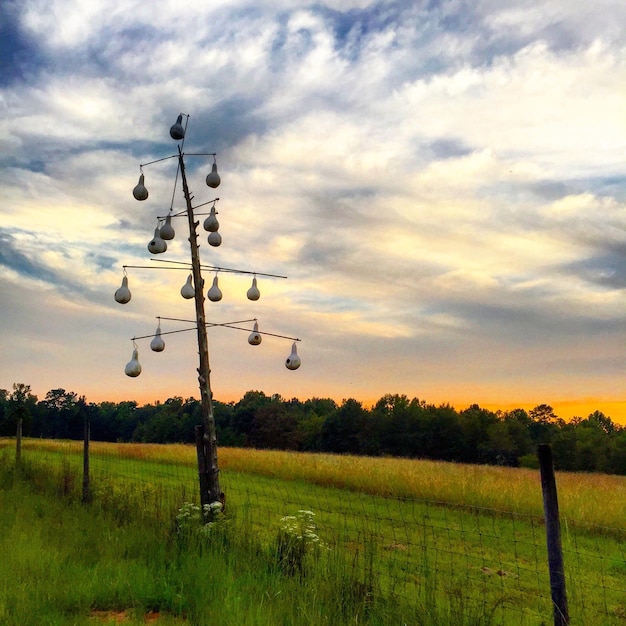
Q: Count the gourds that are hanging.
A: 15